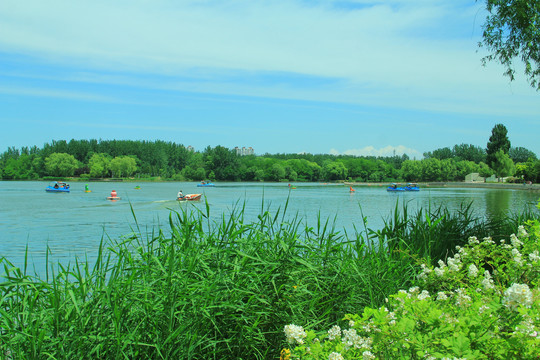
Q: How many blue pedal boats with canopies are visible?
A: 4